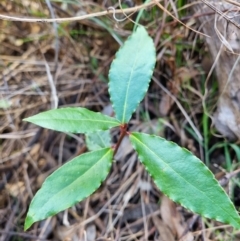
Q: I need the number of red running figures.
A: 0